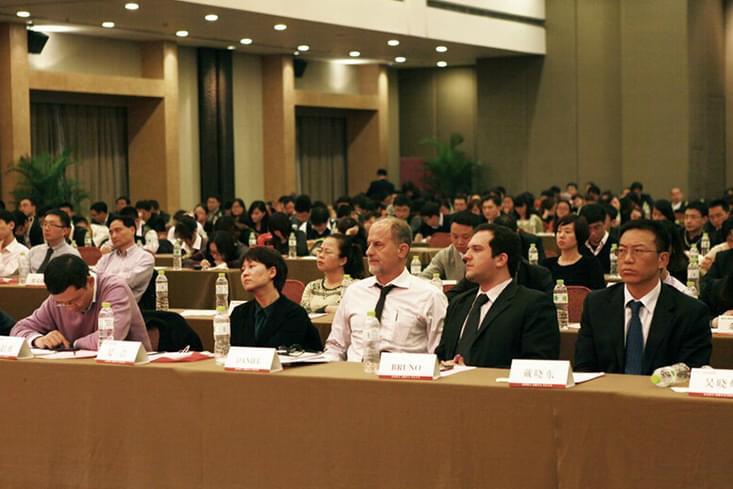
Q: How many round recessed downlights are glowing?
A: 13